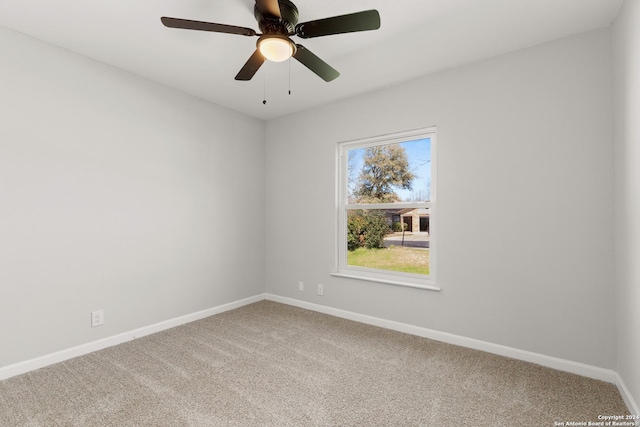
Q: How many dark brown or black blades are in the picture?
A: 5